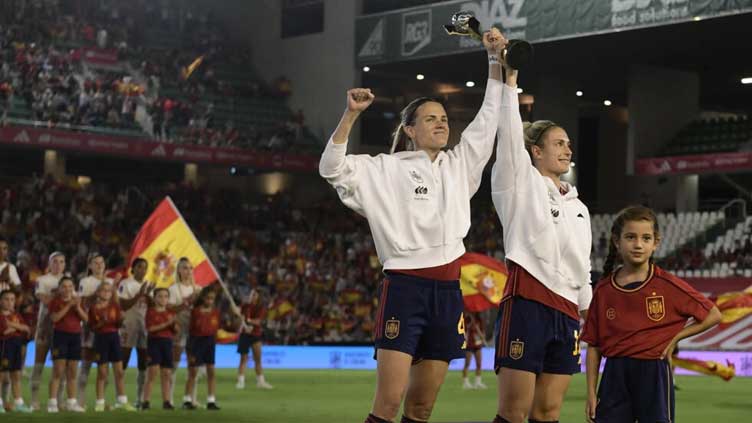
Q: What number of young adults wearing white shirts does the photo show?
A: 7